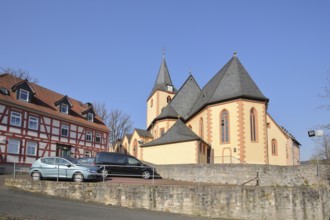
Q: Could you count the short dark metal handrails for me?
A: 1